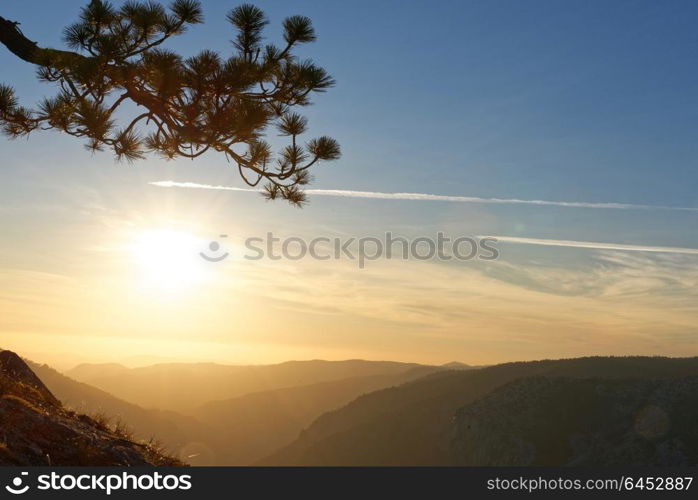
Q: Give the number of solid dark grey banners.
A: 1